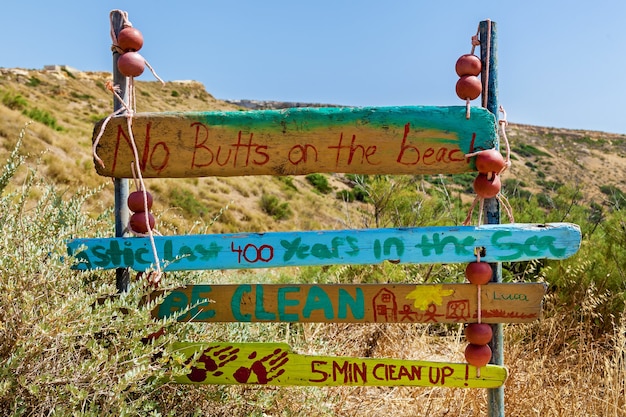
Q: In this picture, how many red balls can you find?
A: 11